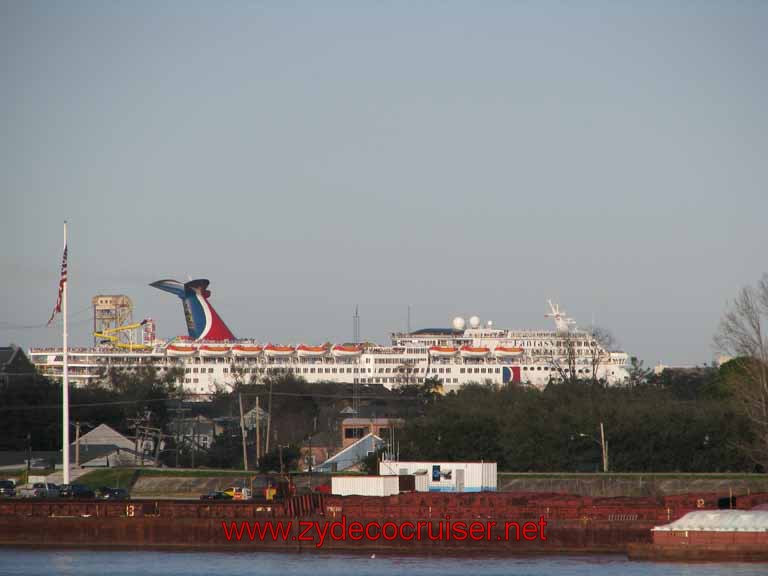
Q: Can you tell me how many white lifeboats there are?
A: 9